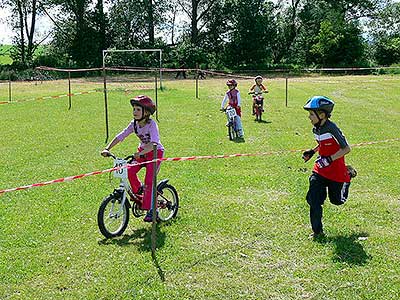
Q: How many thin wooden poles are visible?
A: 7